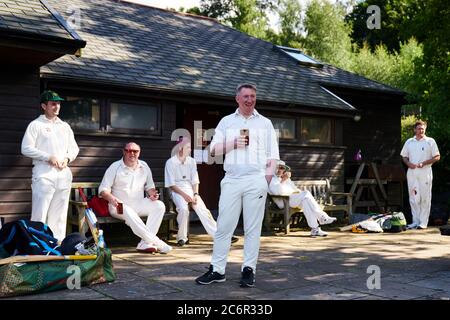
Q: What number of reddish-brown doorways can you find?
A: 1